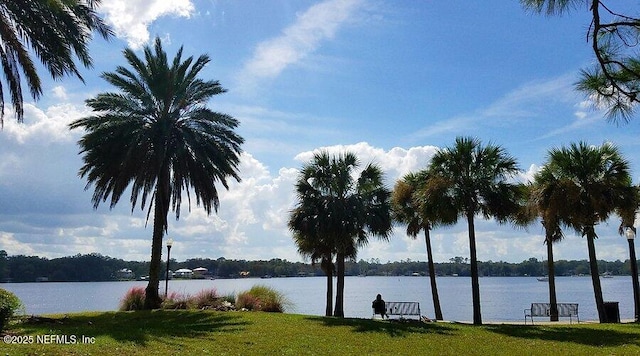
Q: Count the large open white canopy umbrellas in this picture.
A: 0